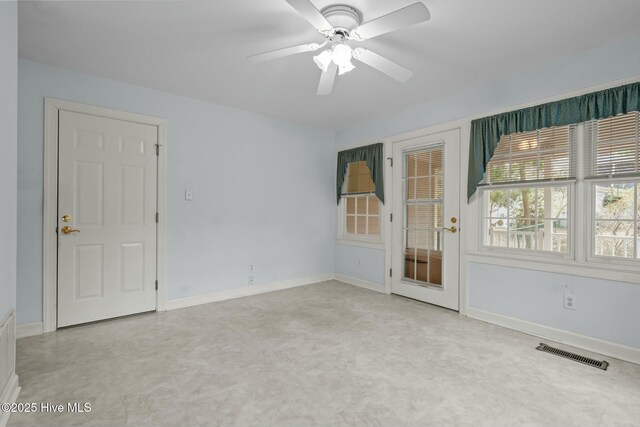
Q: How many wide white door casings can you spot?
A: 2